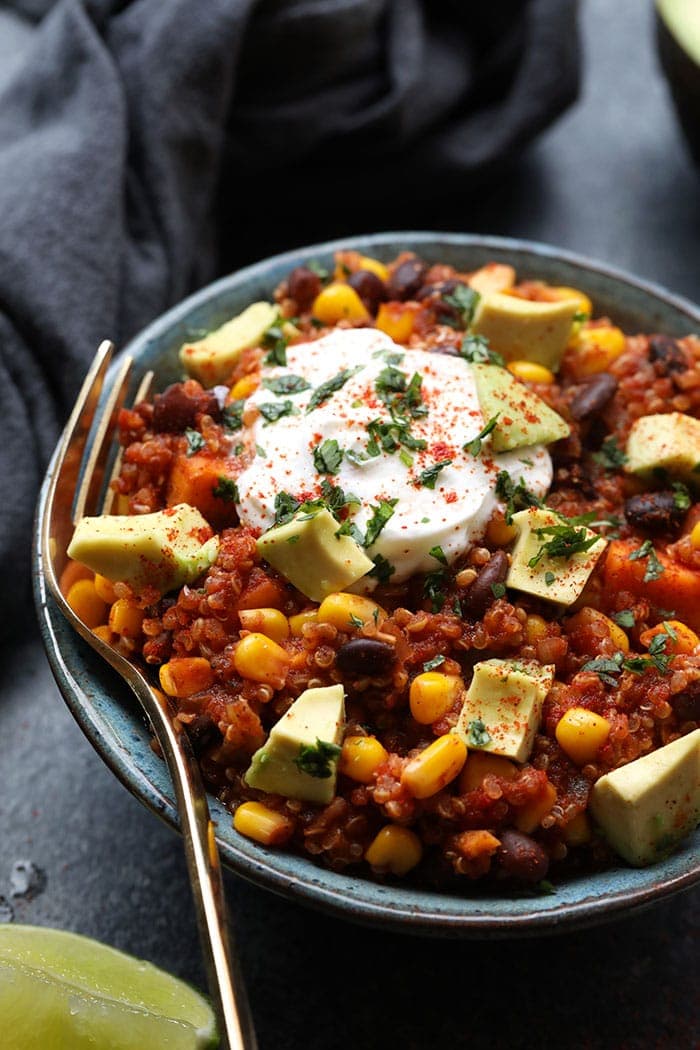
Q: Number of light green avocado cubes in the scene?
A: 10